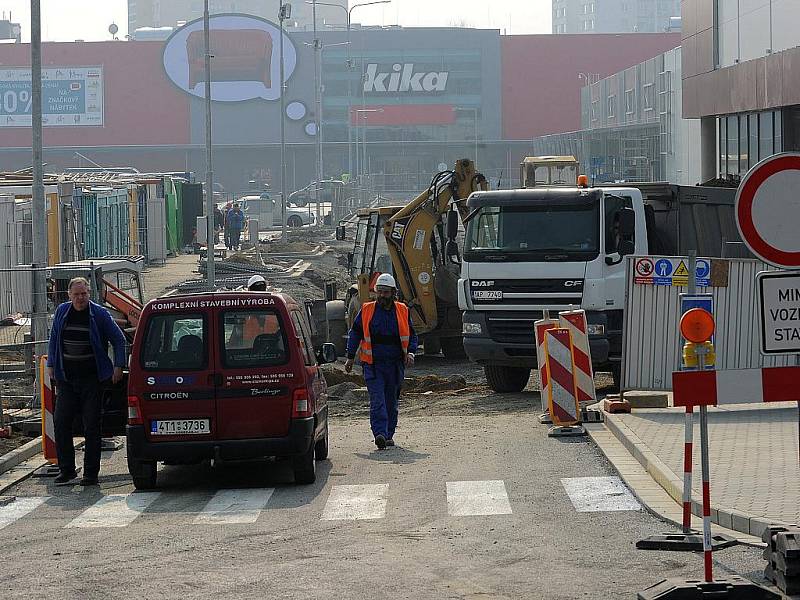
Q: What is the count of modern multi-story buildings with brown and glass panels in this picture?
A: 1